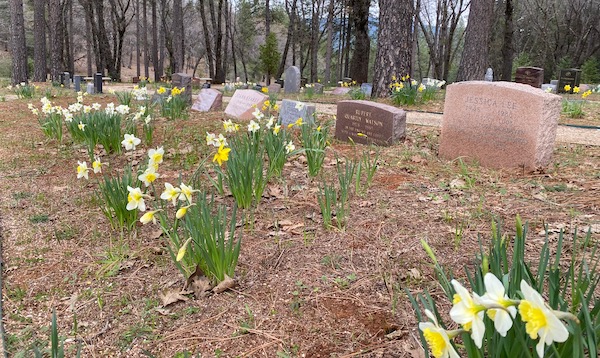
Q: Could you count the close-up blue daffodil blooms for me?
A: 0